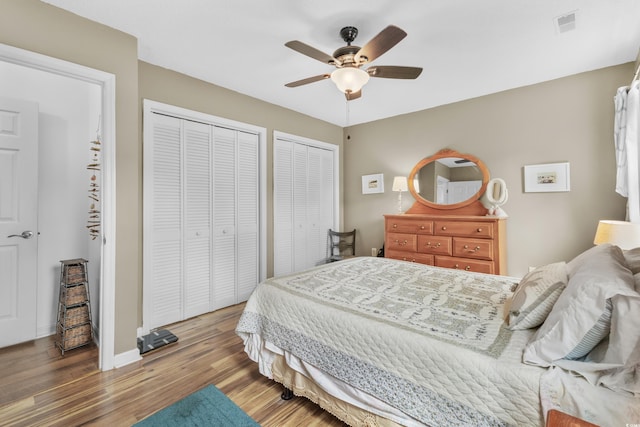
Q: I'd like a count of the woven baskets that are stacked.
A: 4